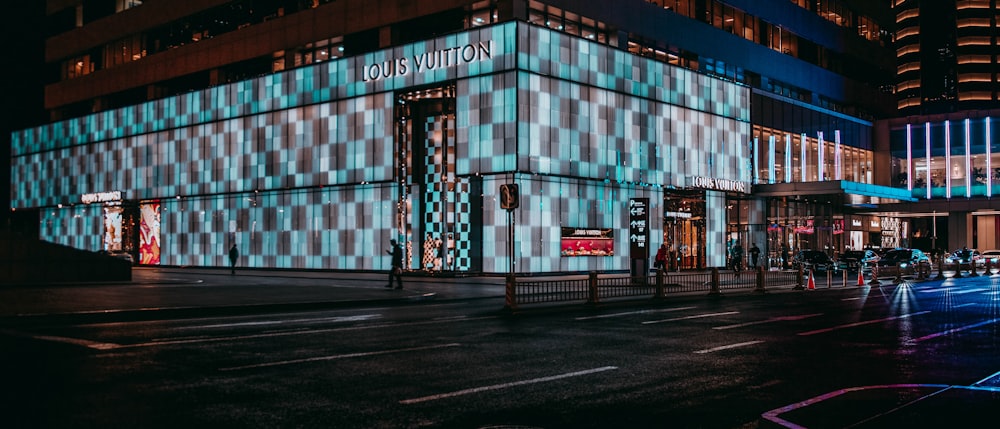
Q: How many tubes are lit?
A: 11